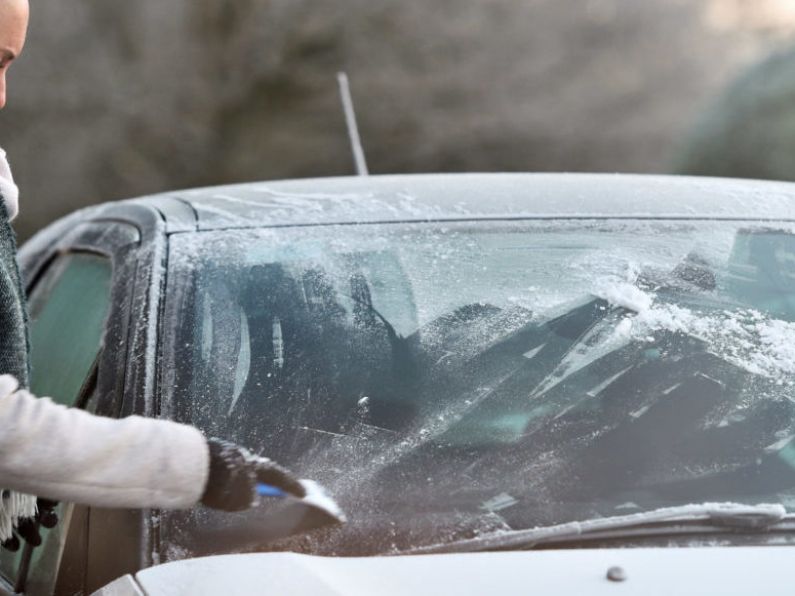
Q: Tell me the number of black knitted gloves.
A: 2